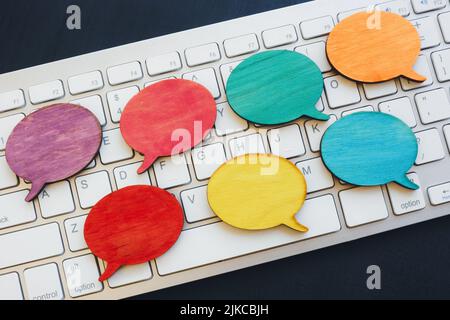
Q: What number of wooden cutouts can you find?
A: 7